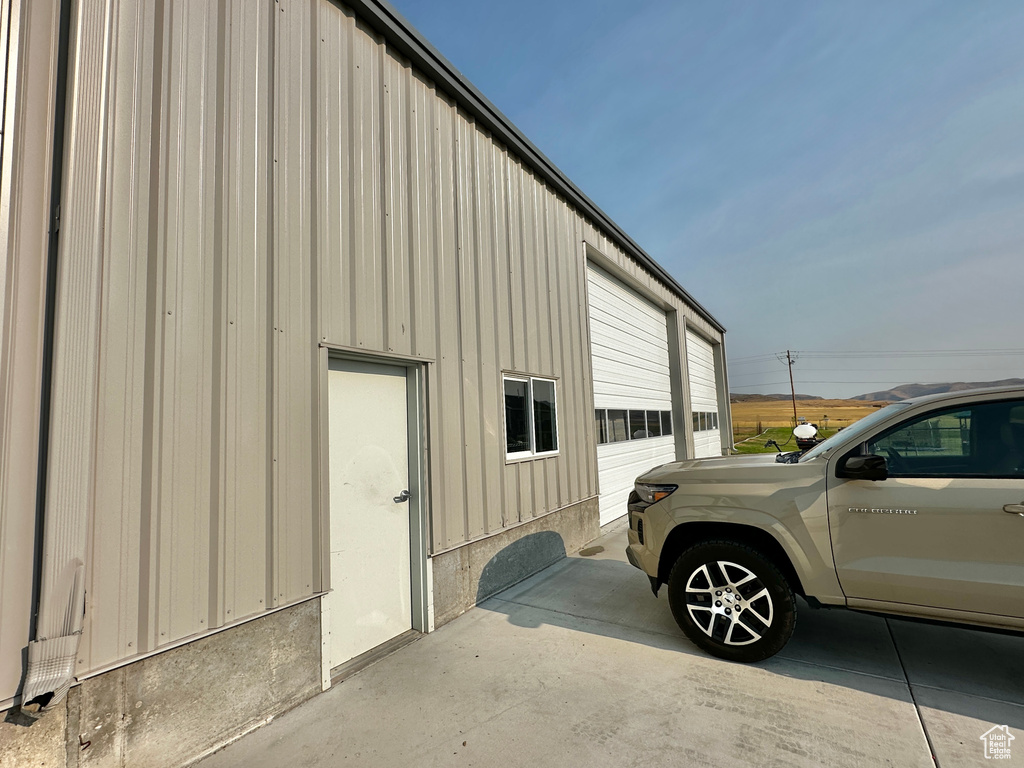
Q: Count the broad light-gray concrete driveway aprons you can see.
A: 1